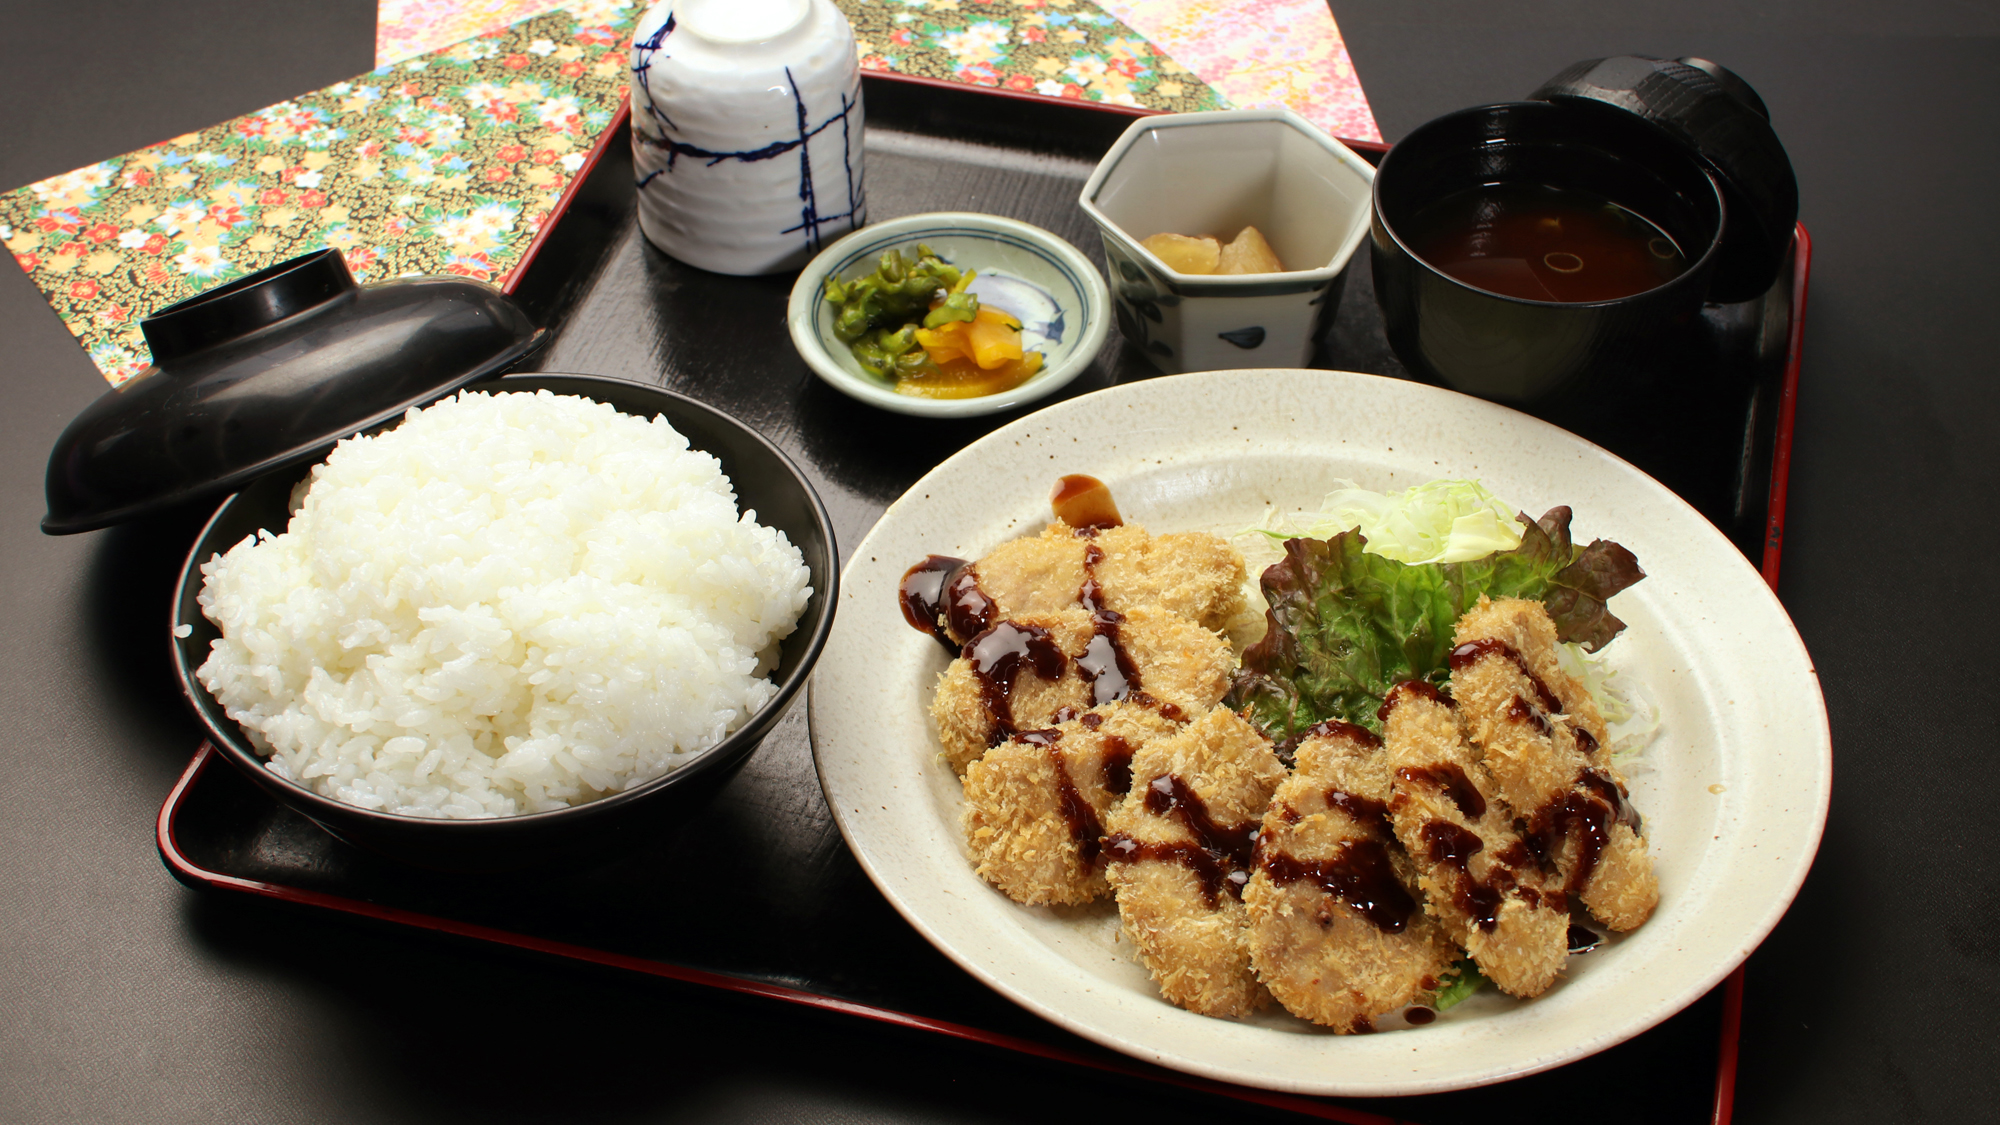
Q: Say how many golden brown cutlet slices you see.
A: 7